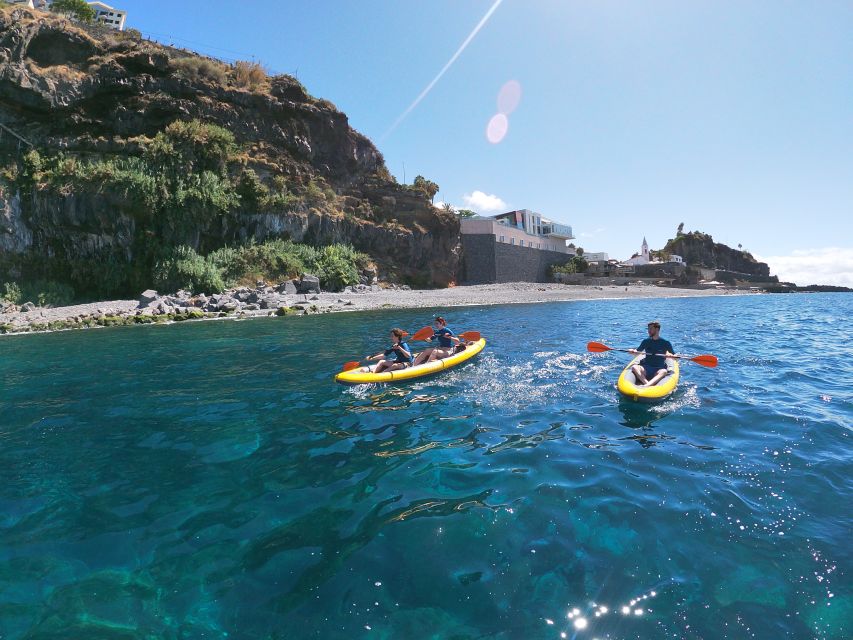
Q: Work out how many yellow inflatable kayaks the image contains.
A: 2